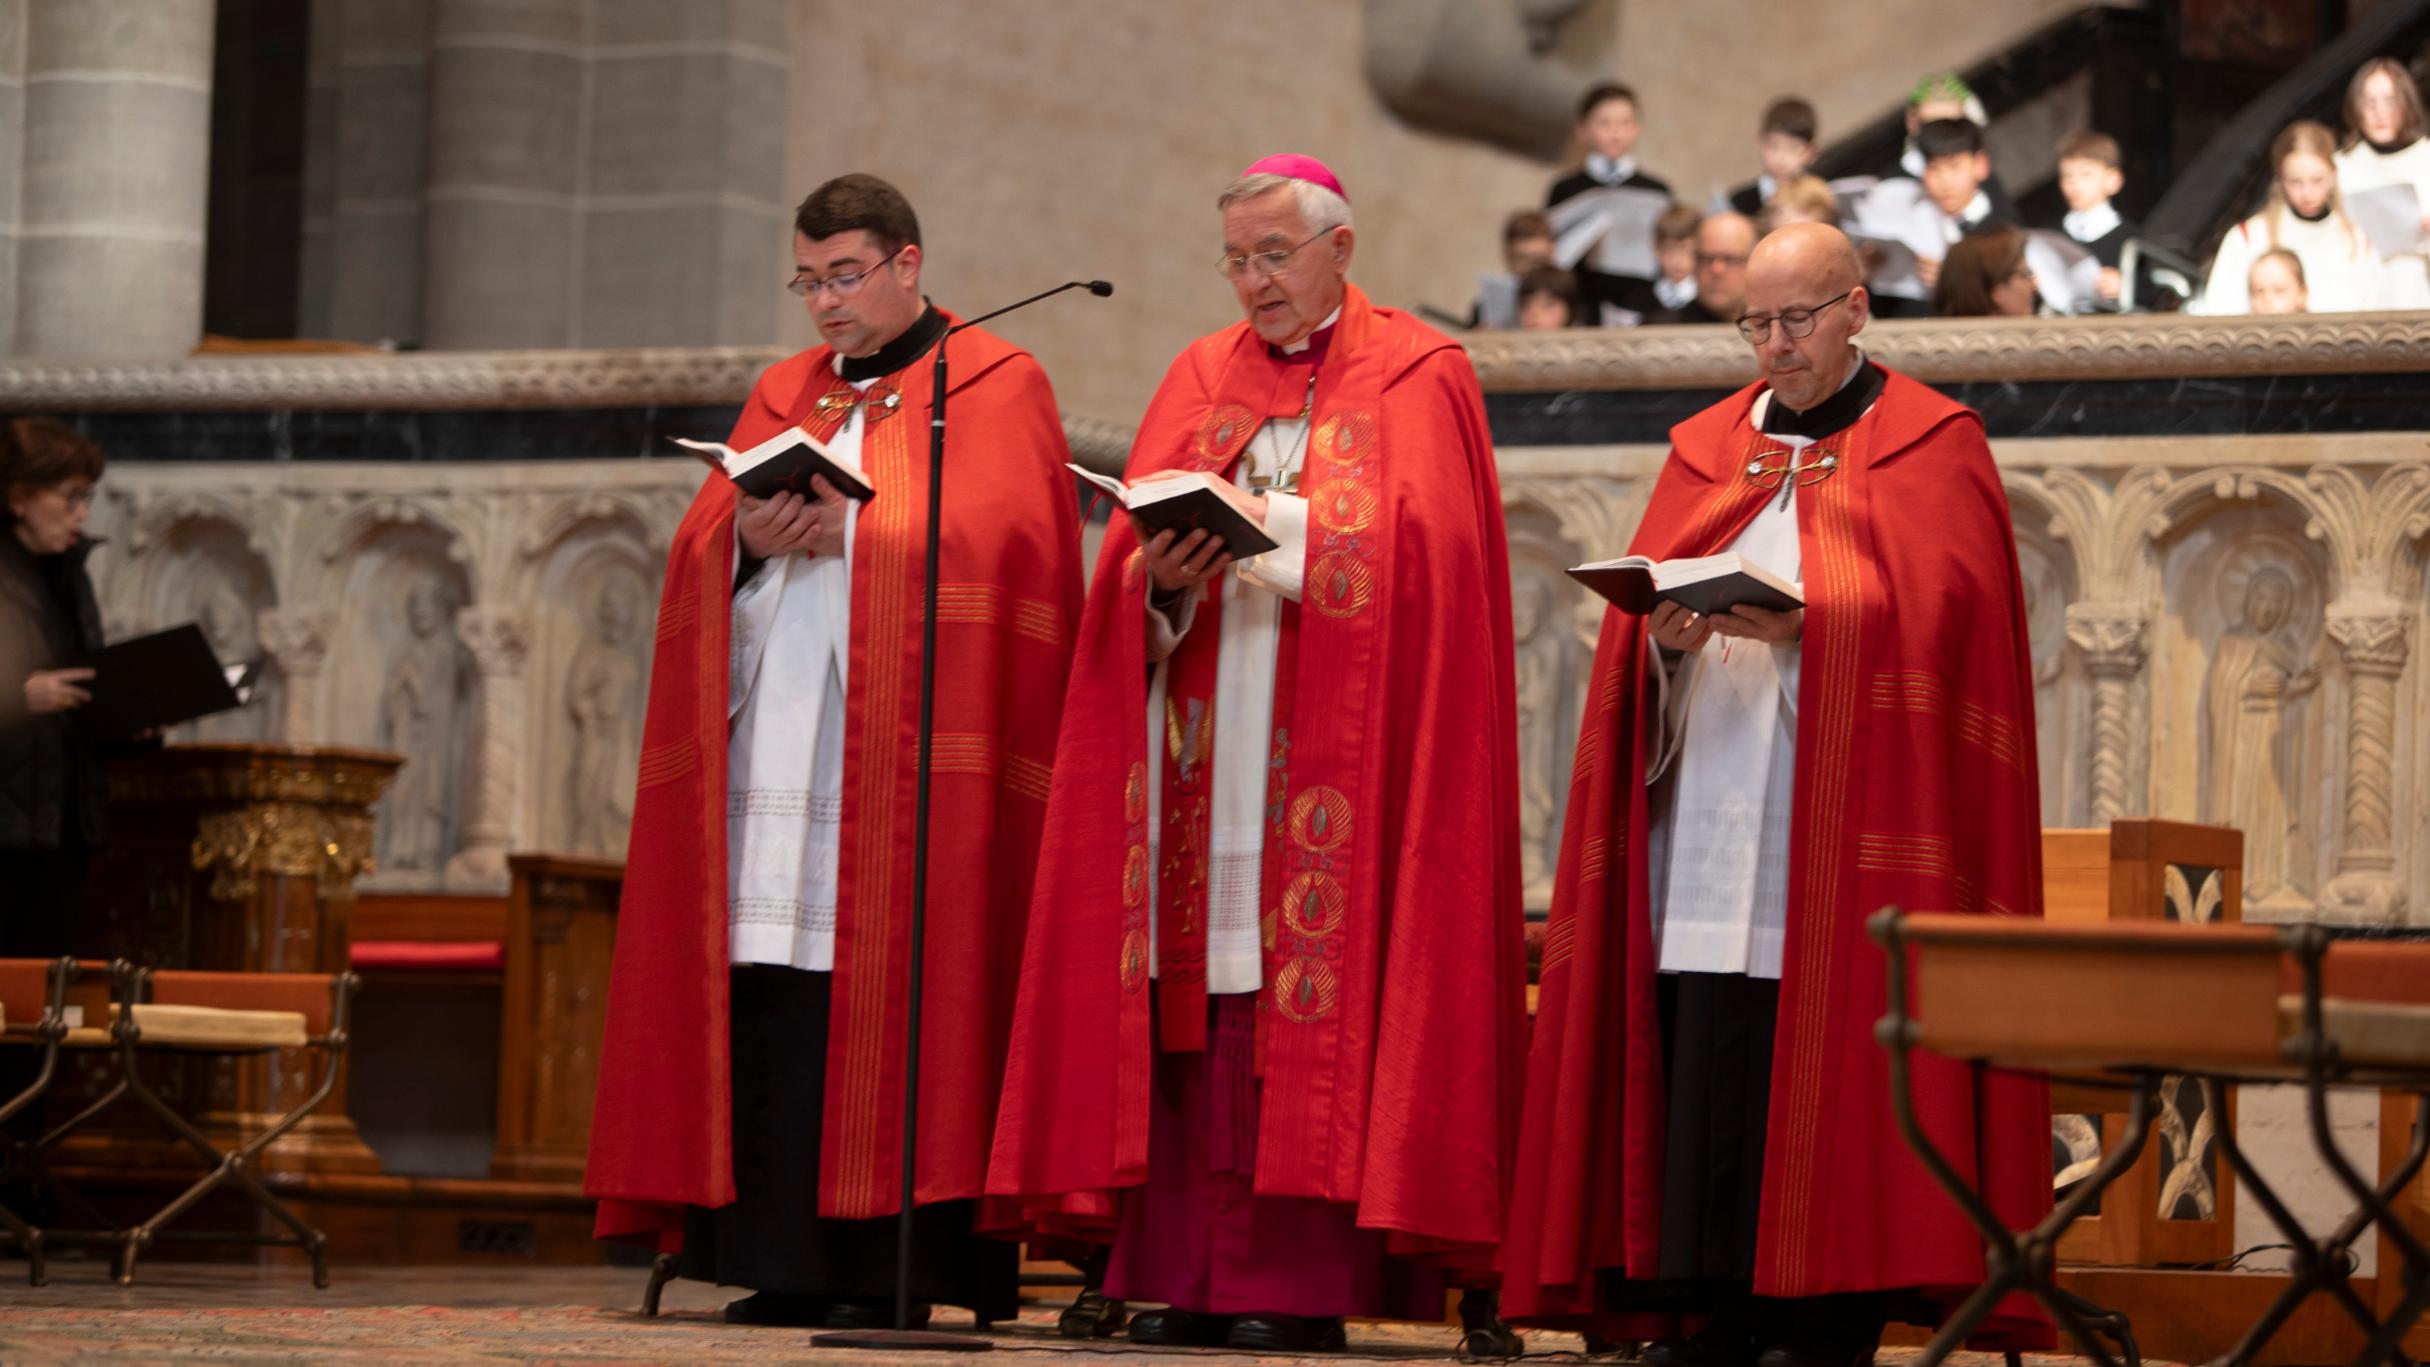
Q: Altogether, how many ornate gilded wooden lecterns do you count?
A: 1